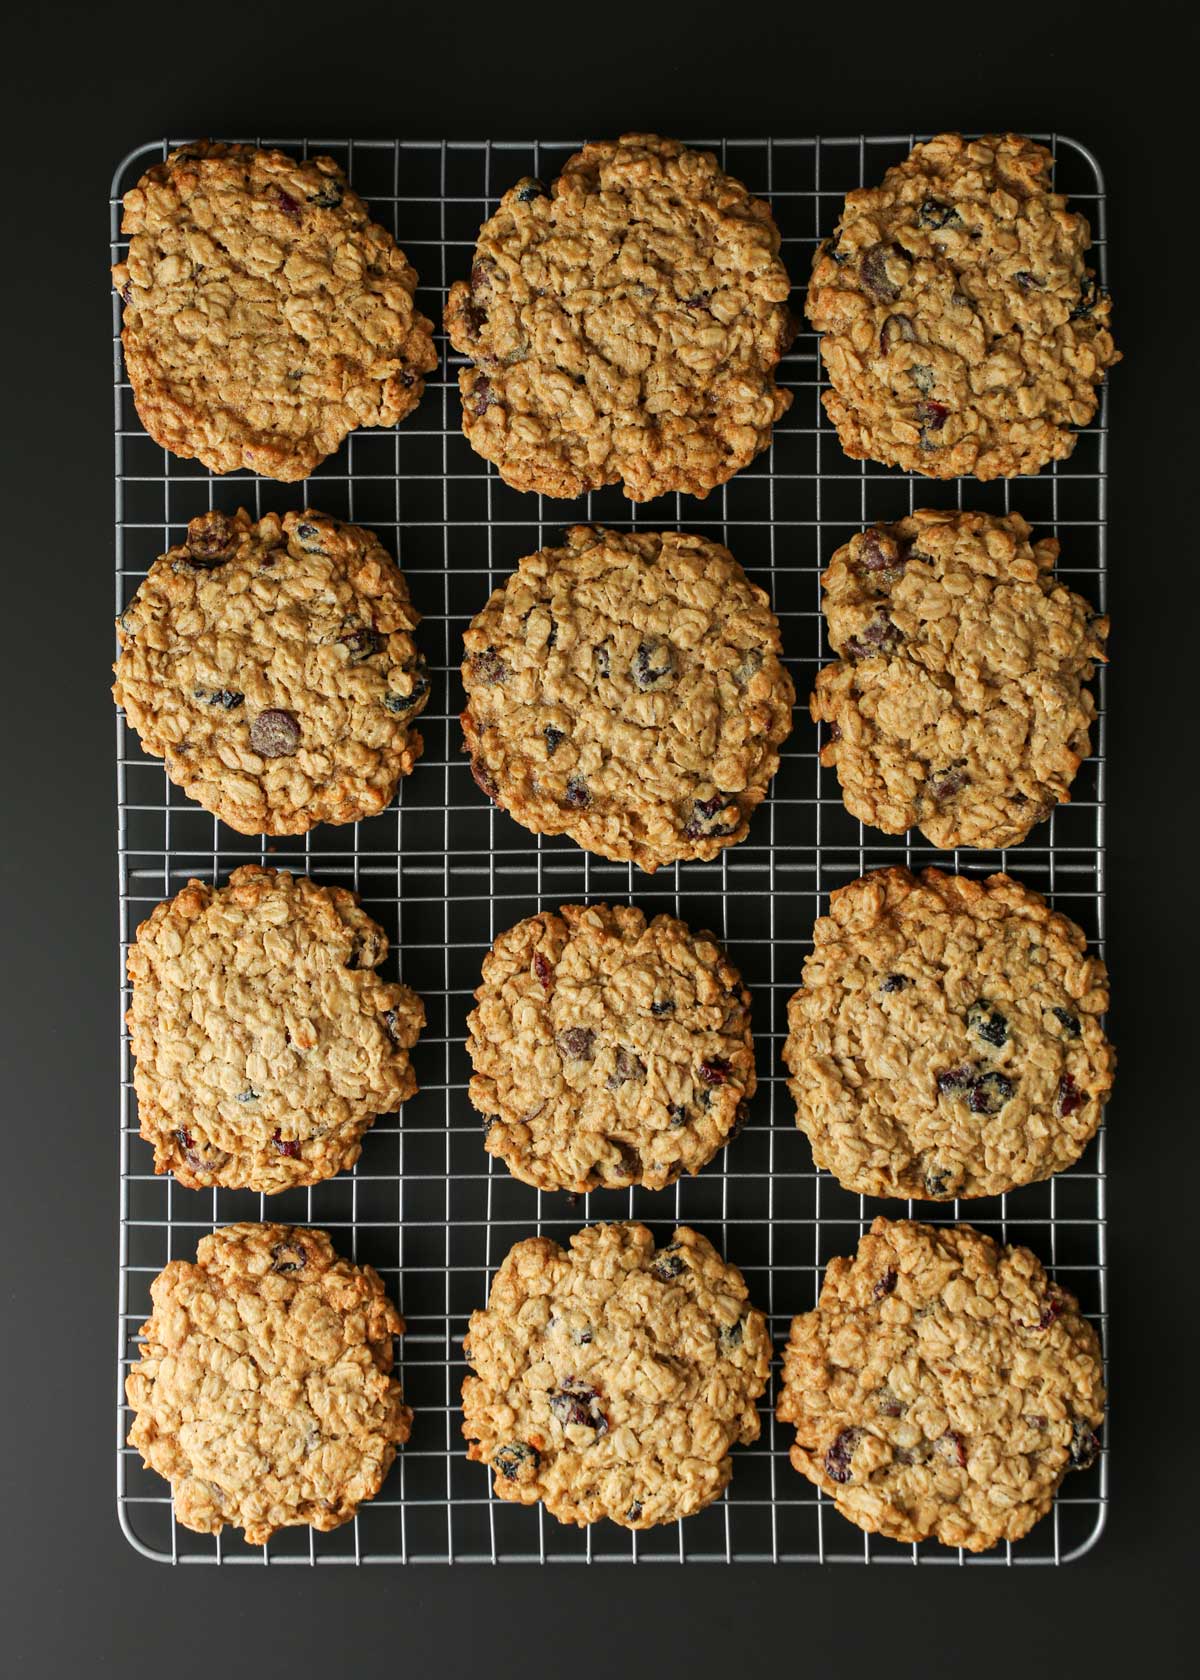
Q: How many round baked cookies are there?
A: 12